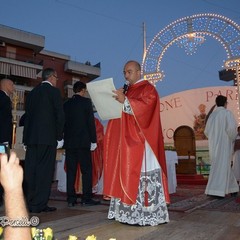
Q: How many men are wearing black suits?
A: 3